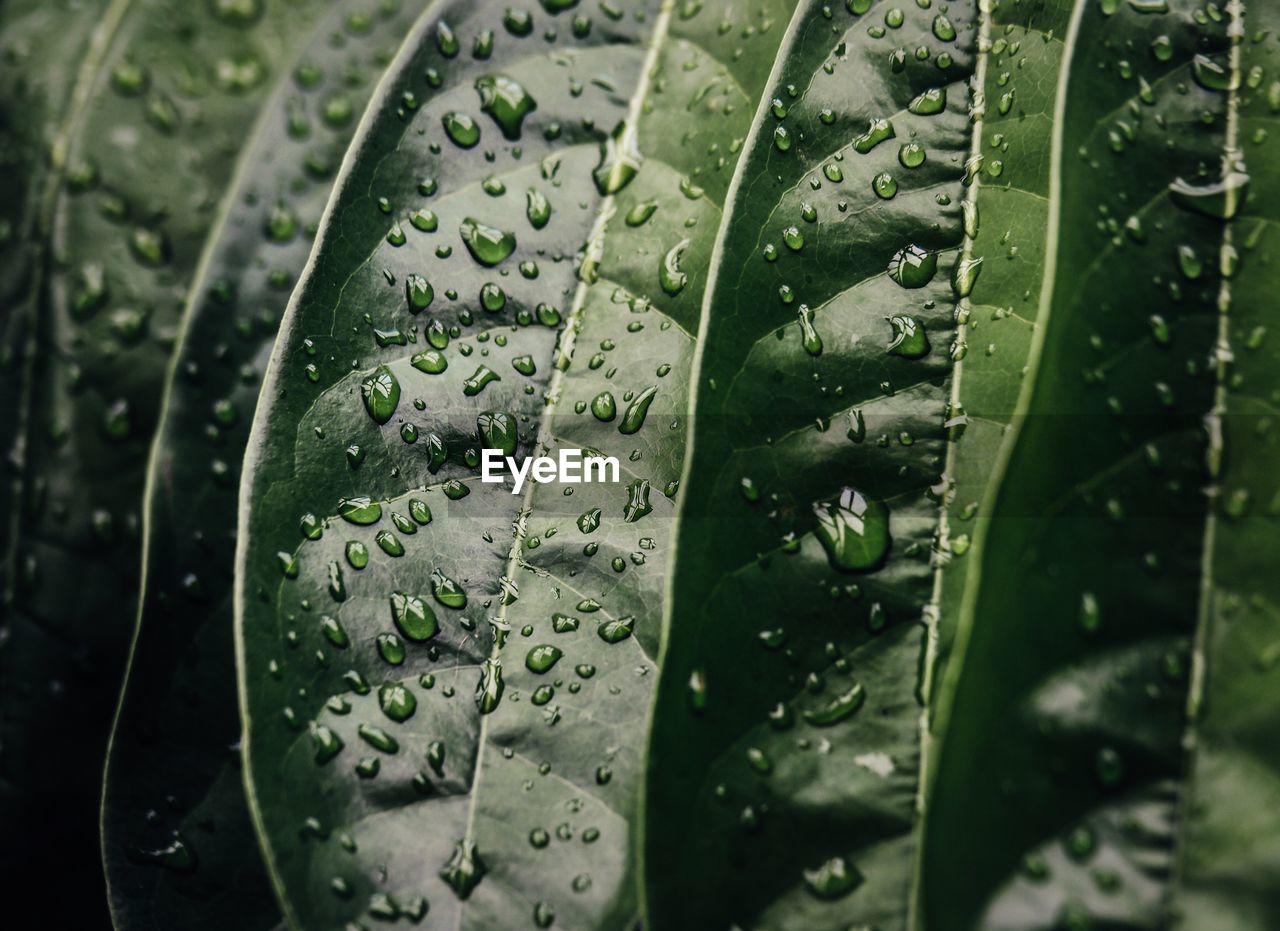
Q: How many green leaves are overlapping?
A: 5